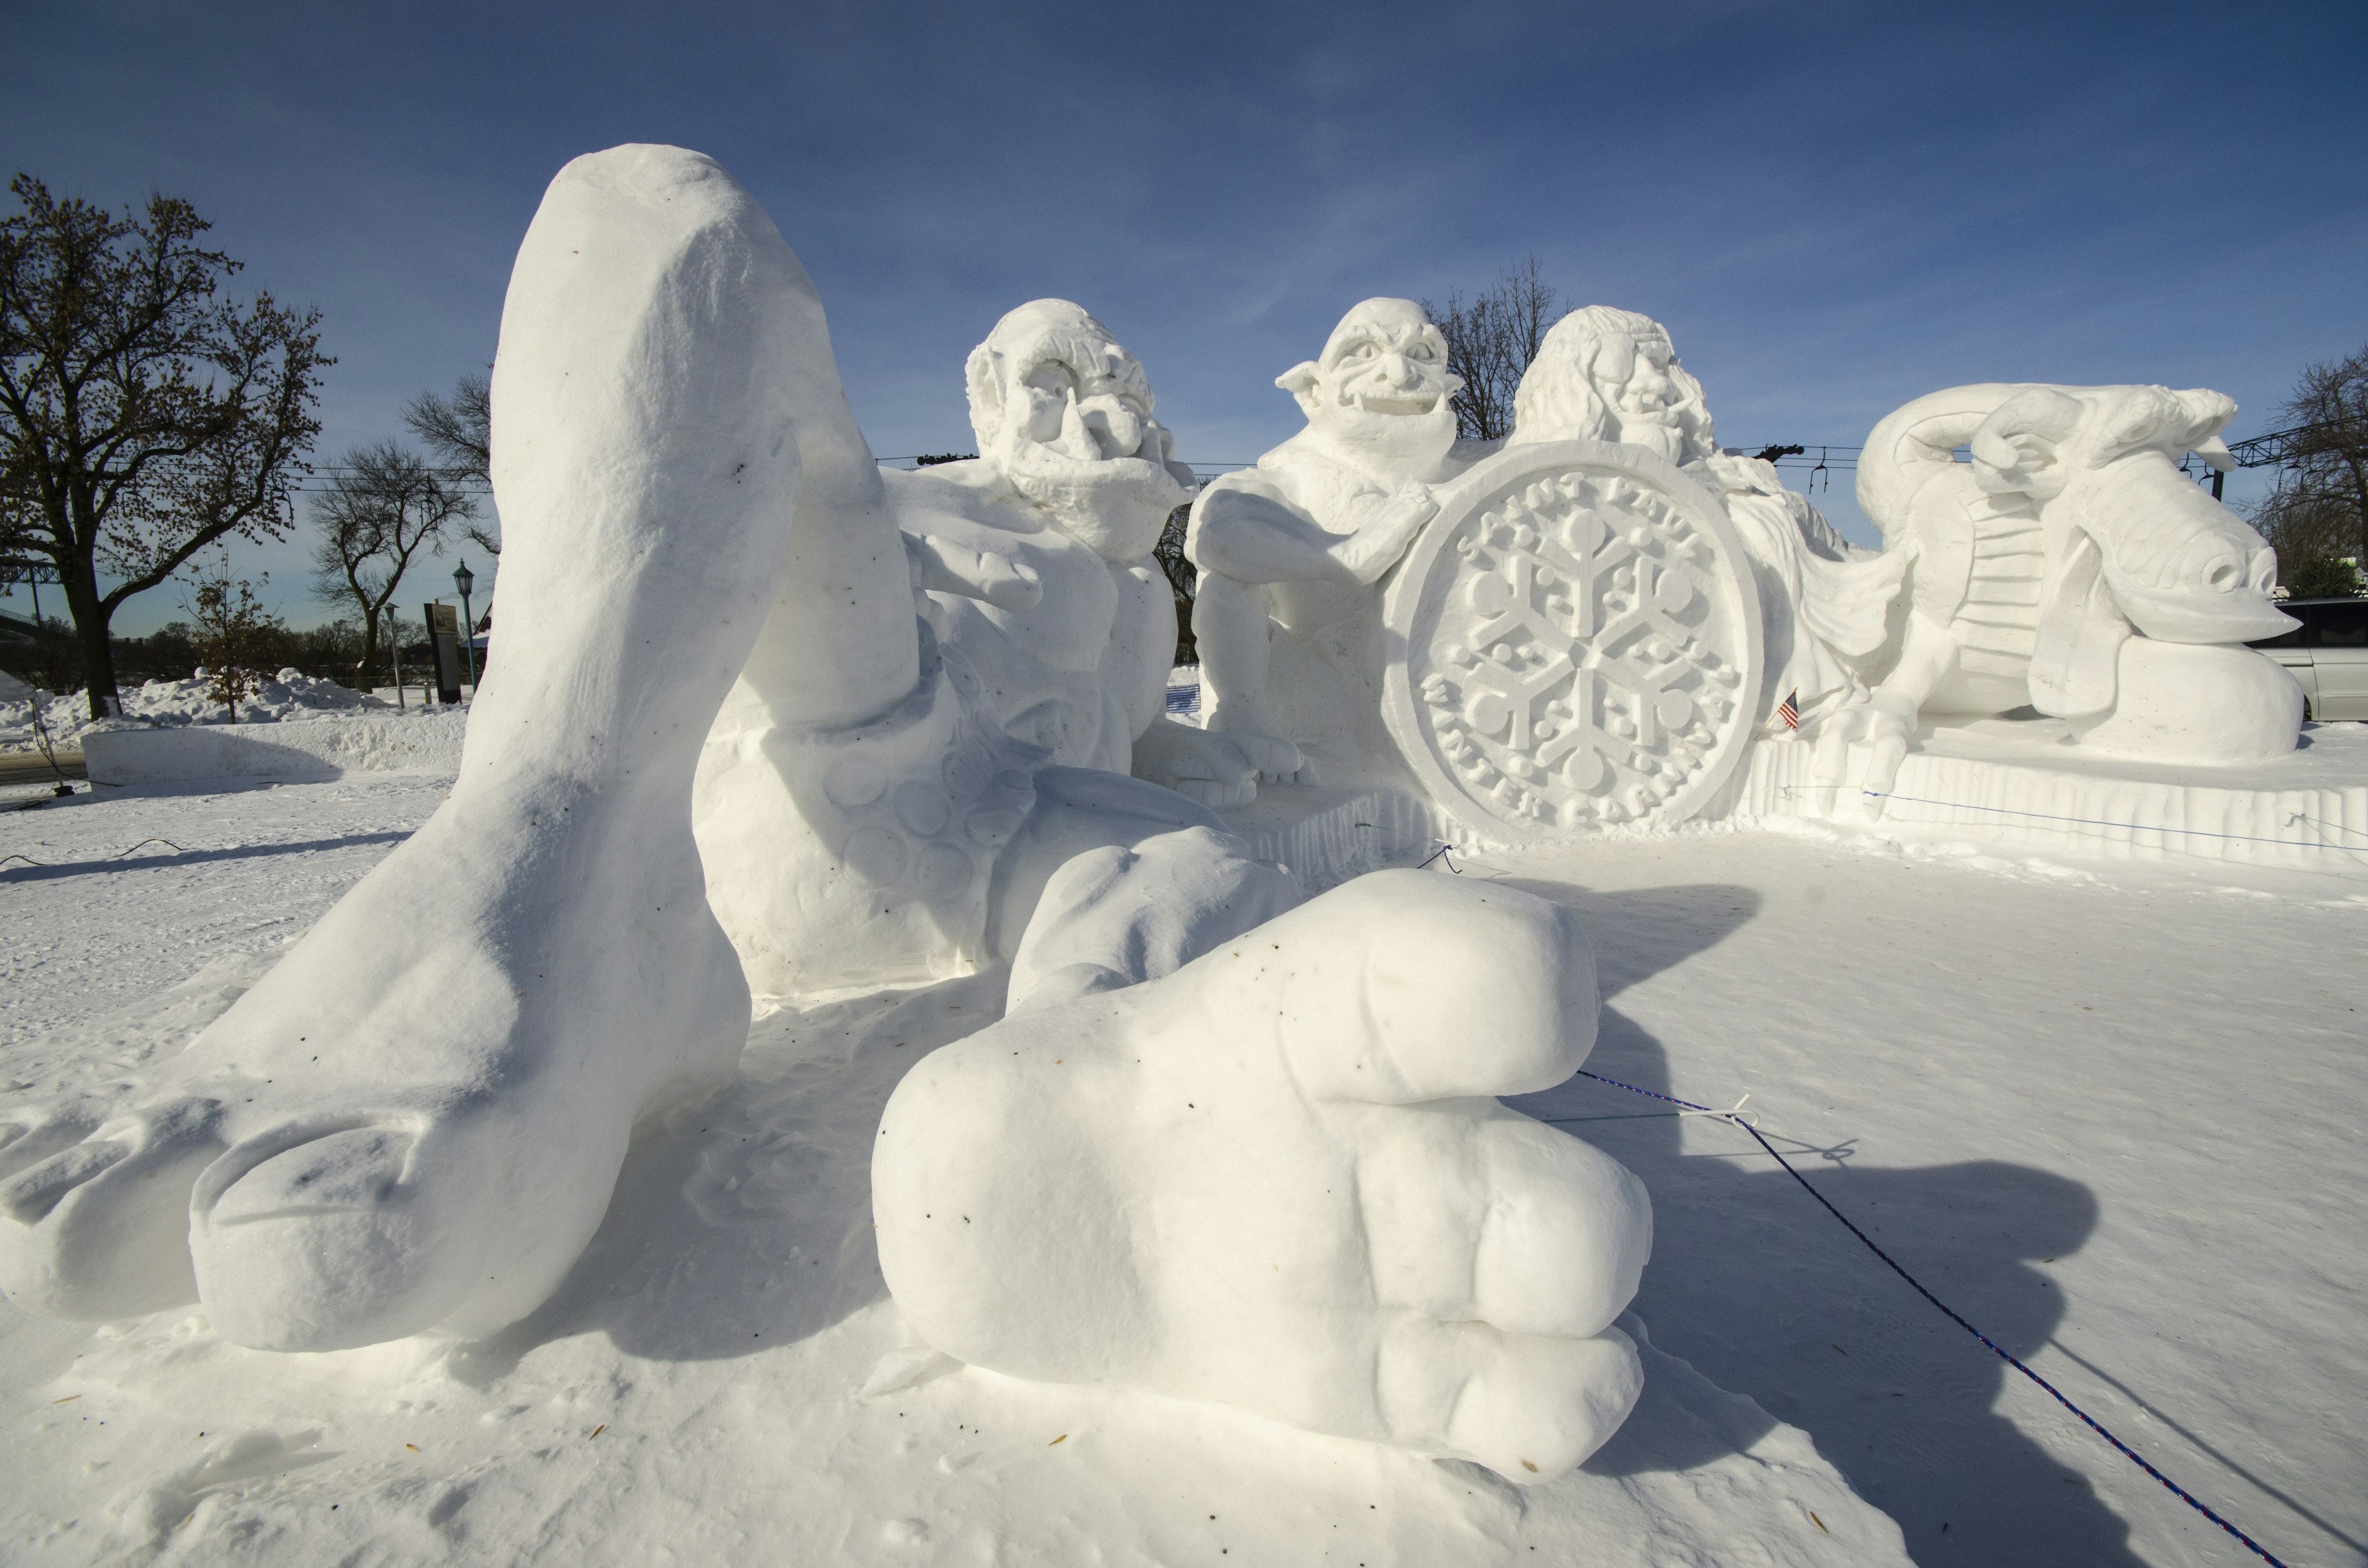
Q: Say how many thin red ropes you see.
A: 0